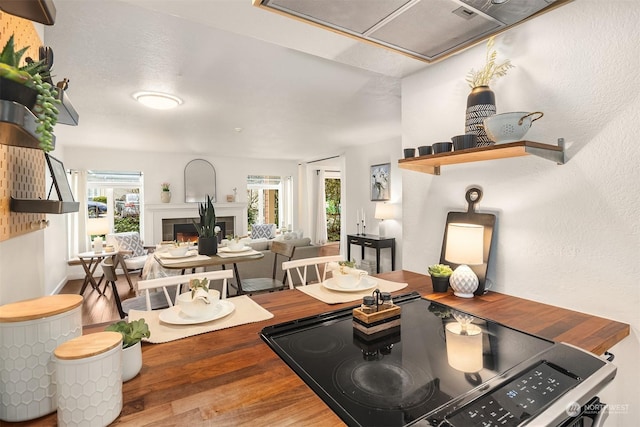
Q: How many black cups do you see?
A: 4